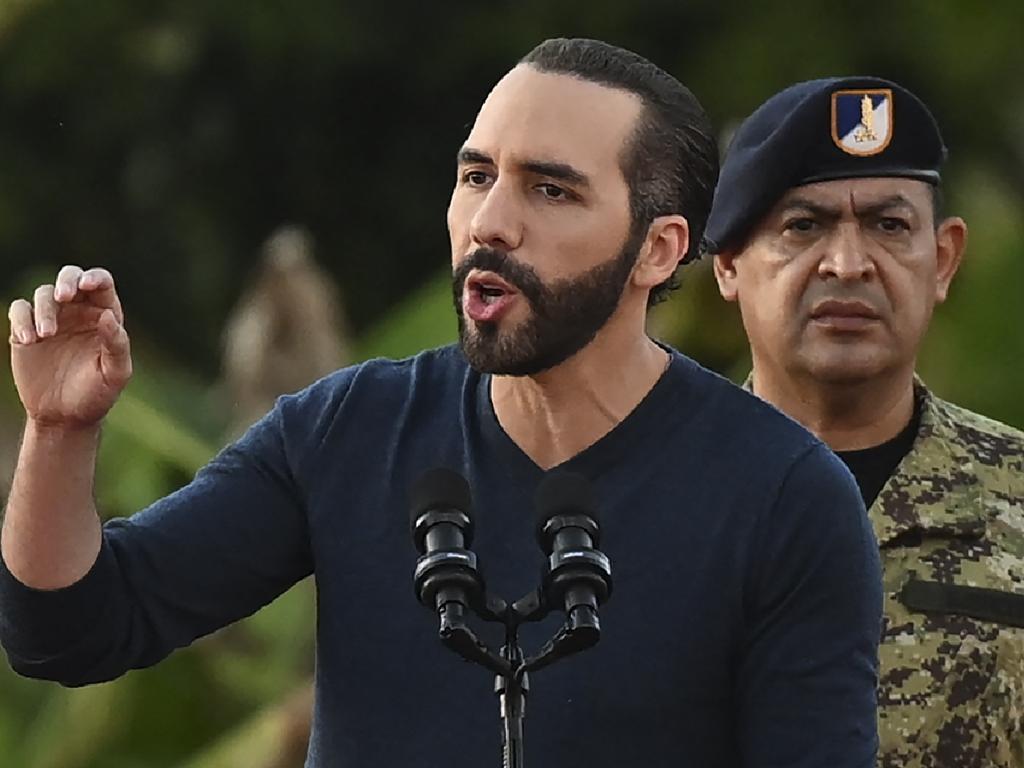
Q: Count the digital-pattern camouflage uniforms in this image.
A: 1